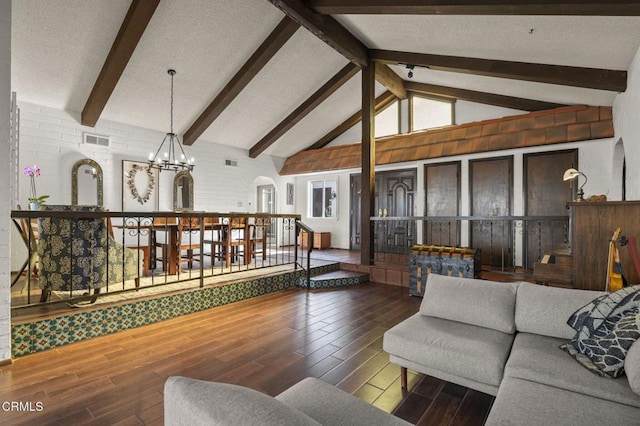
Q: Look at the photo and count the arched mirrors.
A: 2